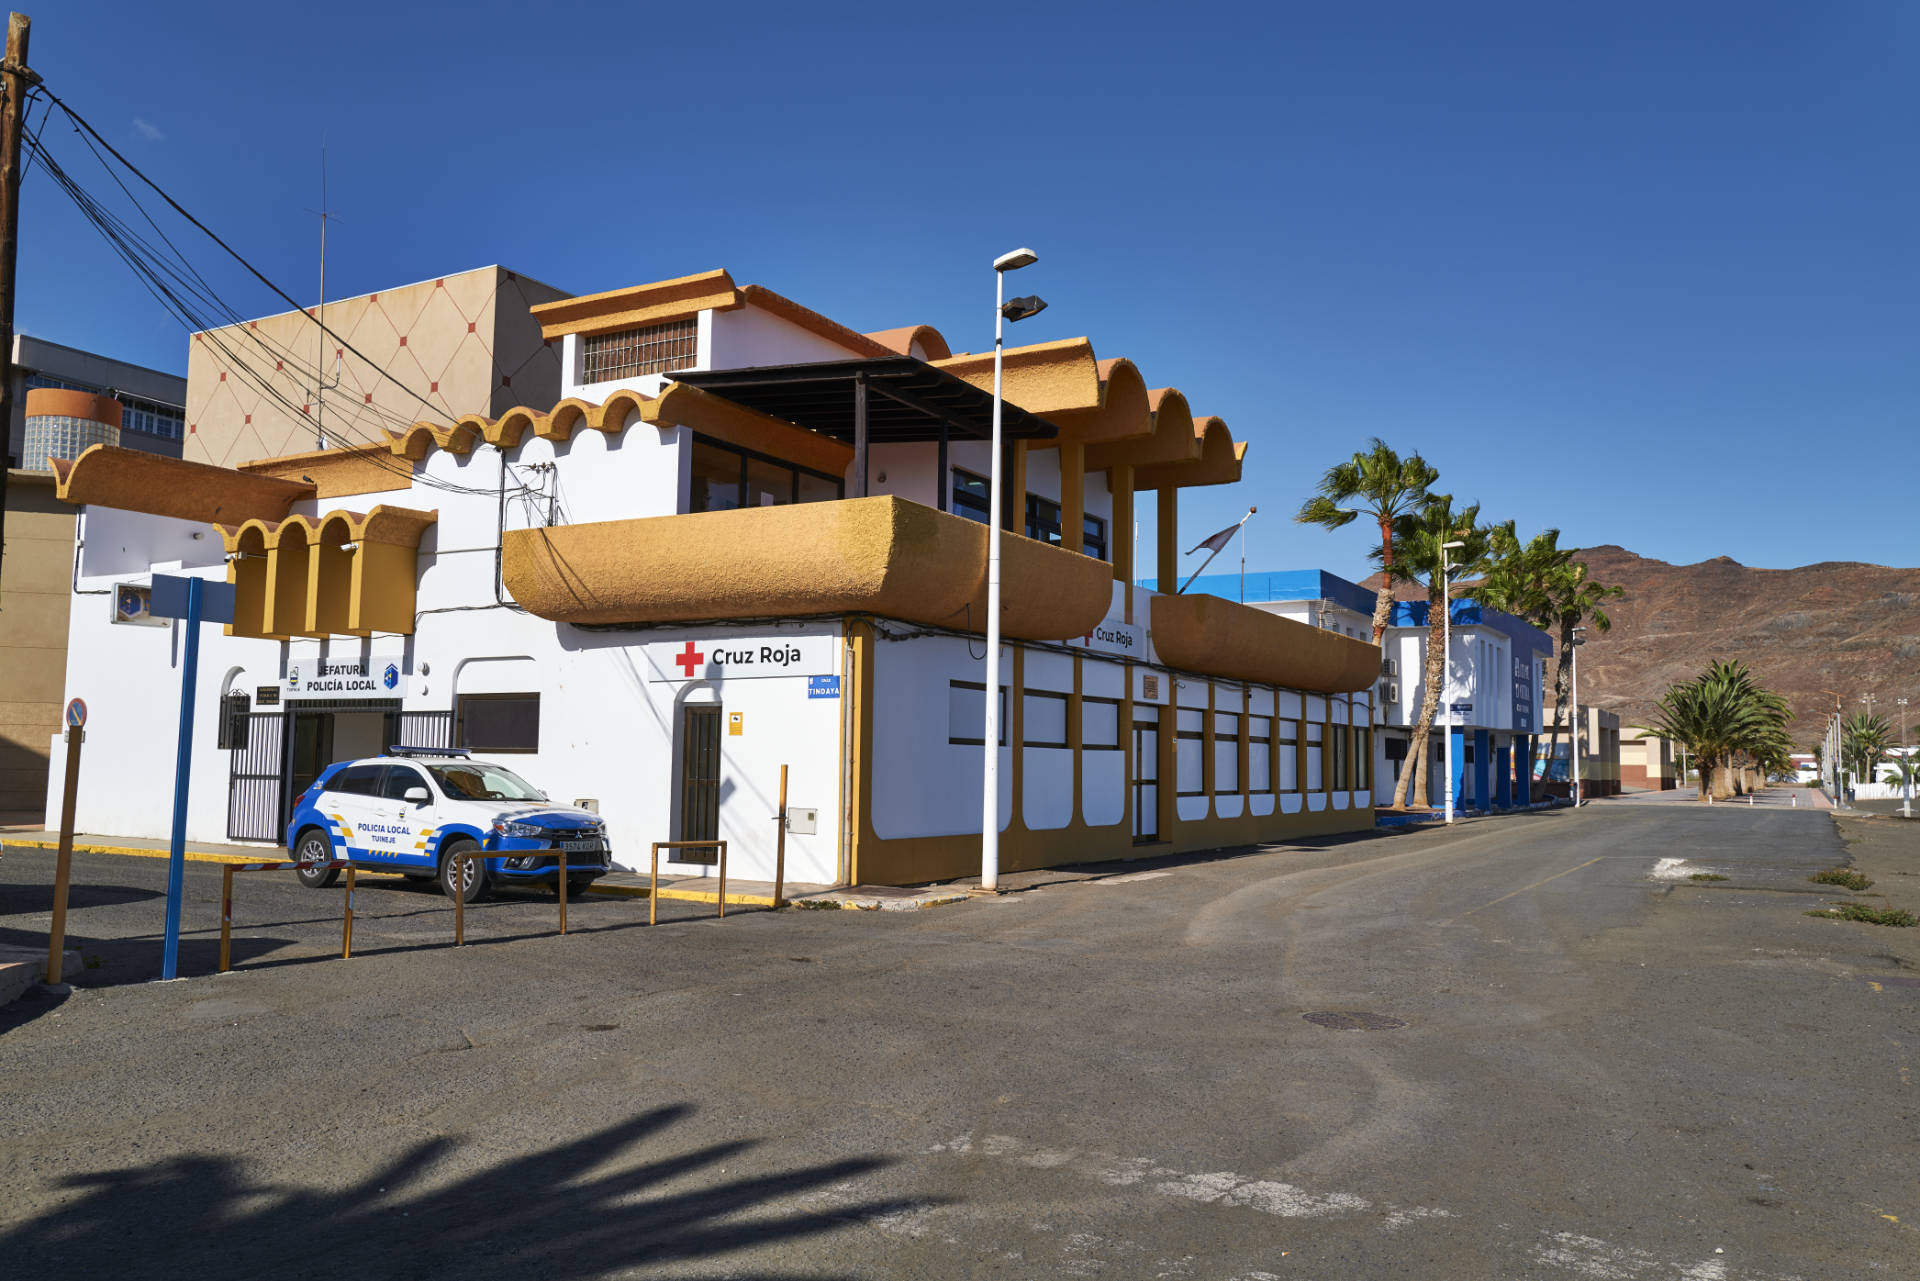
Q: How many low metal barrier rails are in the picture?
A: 3